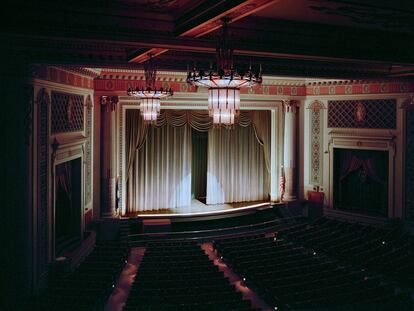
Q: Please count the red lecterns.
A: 1